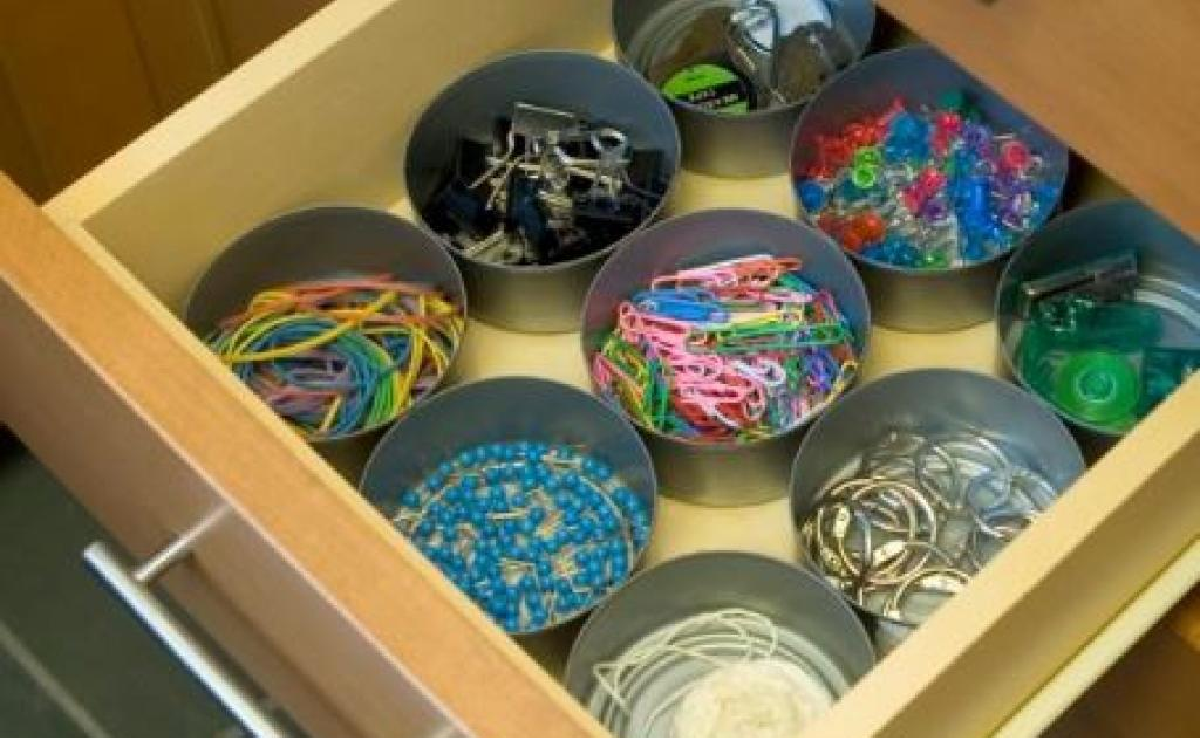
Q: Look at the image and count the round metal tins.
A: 9